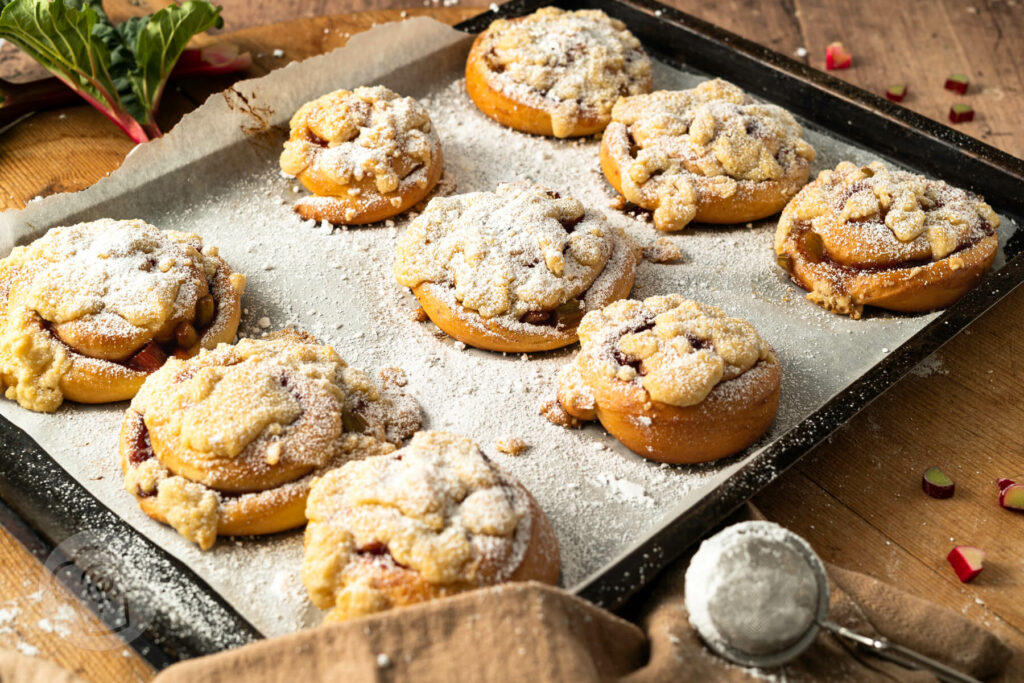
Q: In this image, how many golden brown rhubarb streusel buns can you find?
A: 9